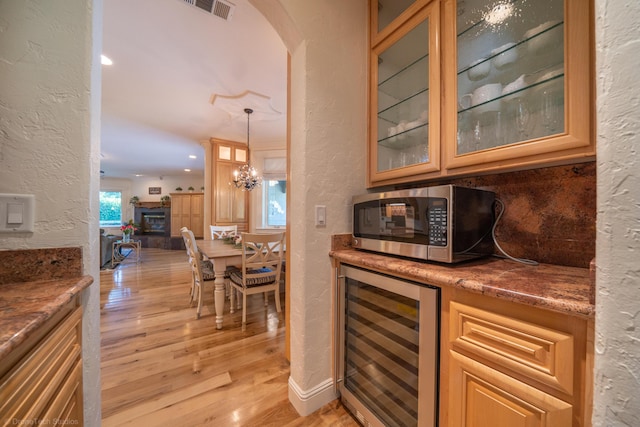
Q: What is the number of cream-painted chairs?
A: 4